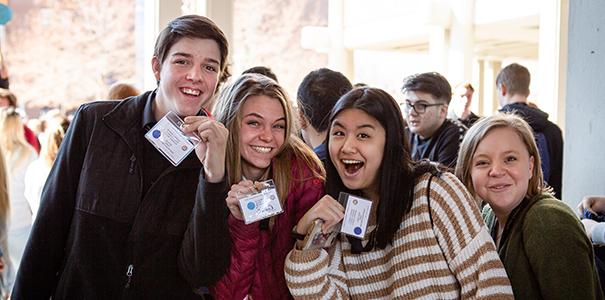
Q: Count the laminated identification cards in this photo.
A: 3